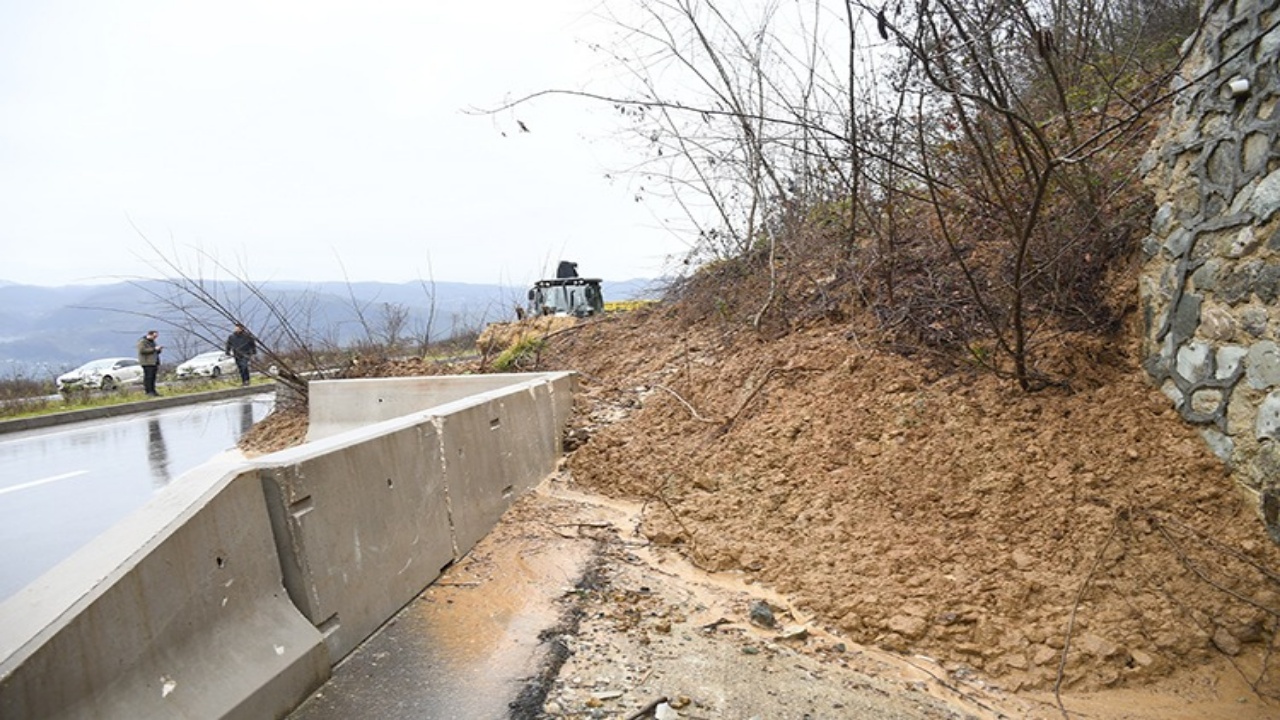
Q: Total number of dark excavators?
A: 1